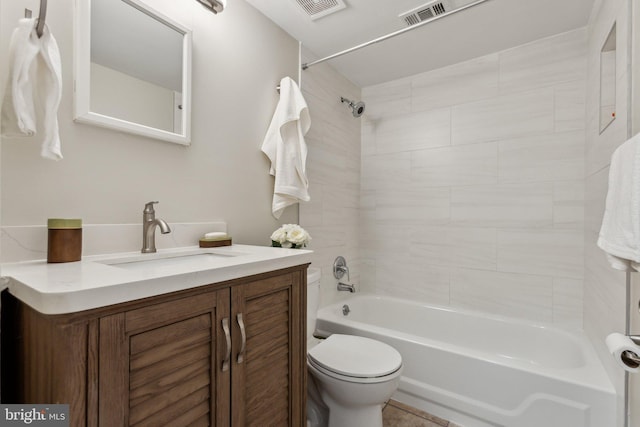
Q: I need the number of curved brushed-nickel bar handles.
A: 2